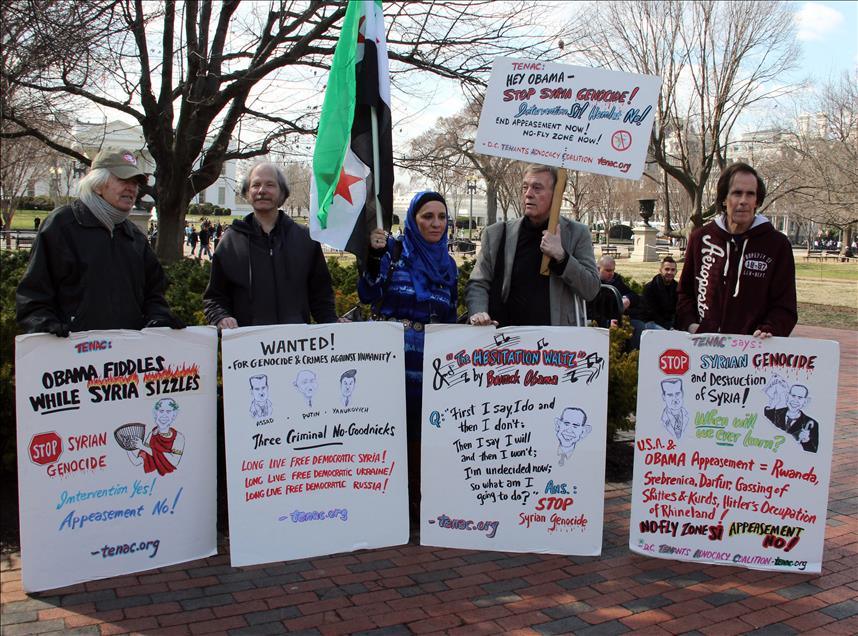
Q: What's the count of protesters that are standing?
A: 5